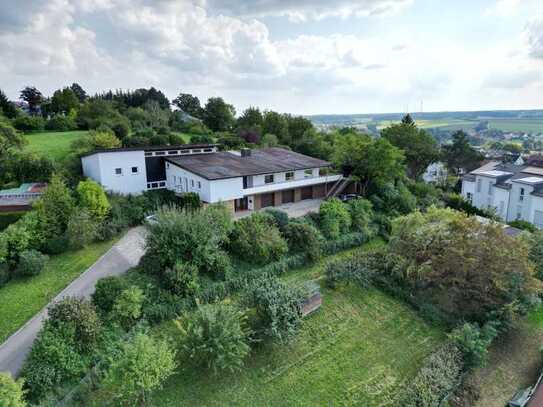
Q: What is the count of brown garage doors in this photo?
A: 3